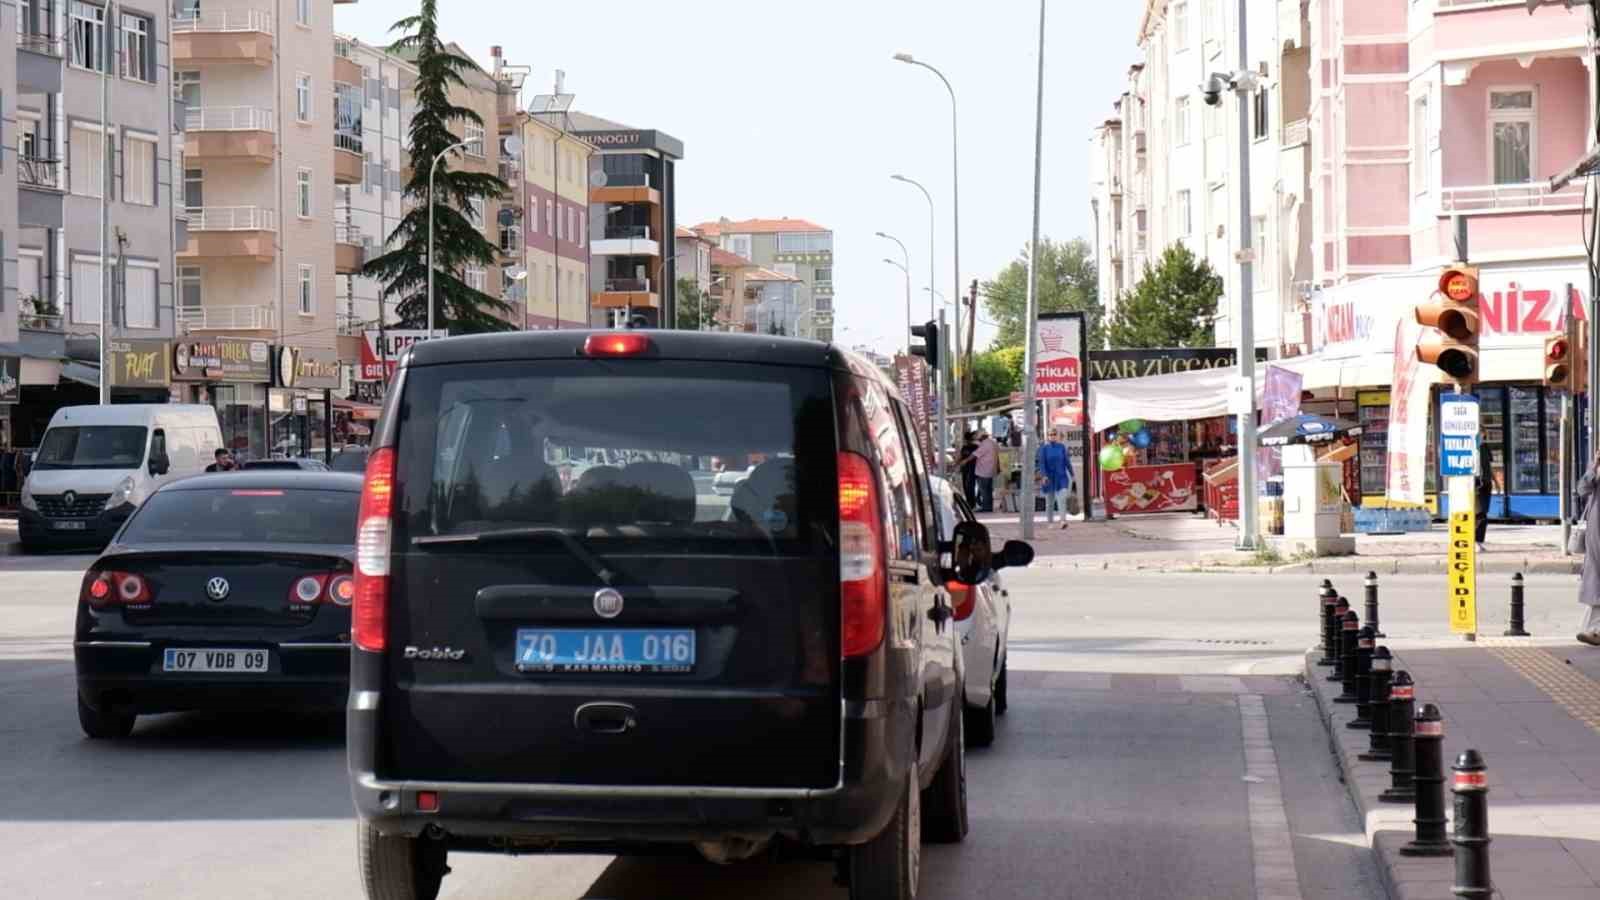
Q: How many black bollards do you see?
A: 11